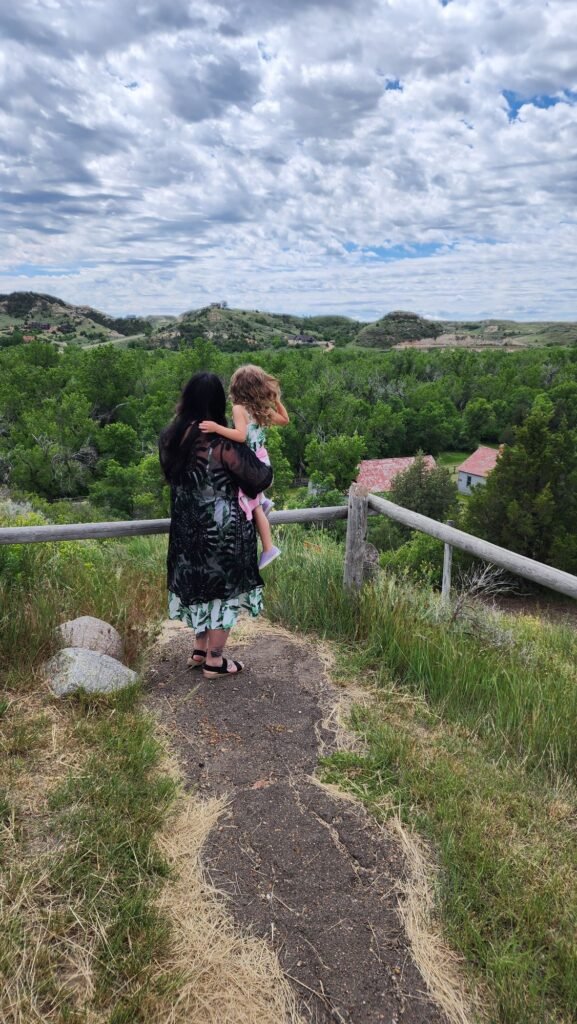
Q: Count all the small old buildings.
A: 2